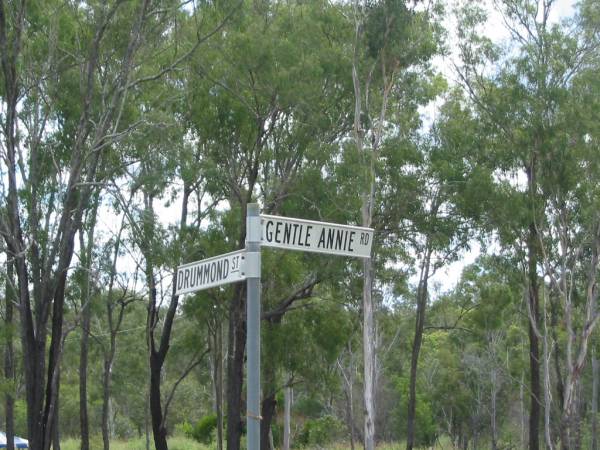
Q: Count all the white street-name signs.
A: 2